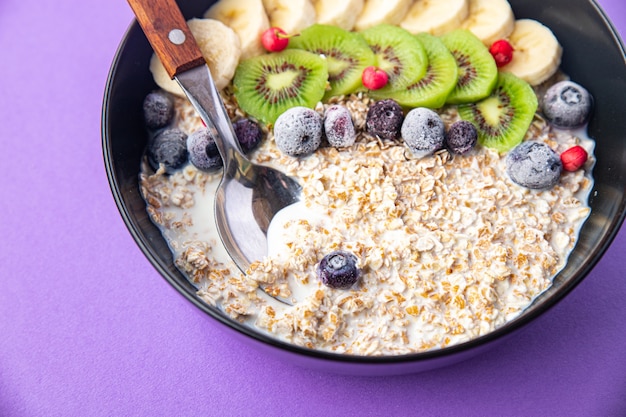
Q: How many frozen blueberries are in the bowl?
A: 12